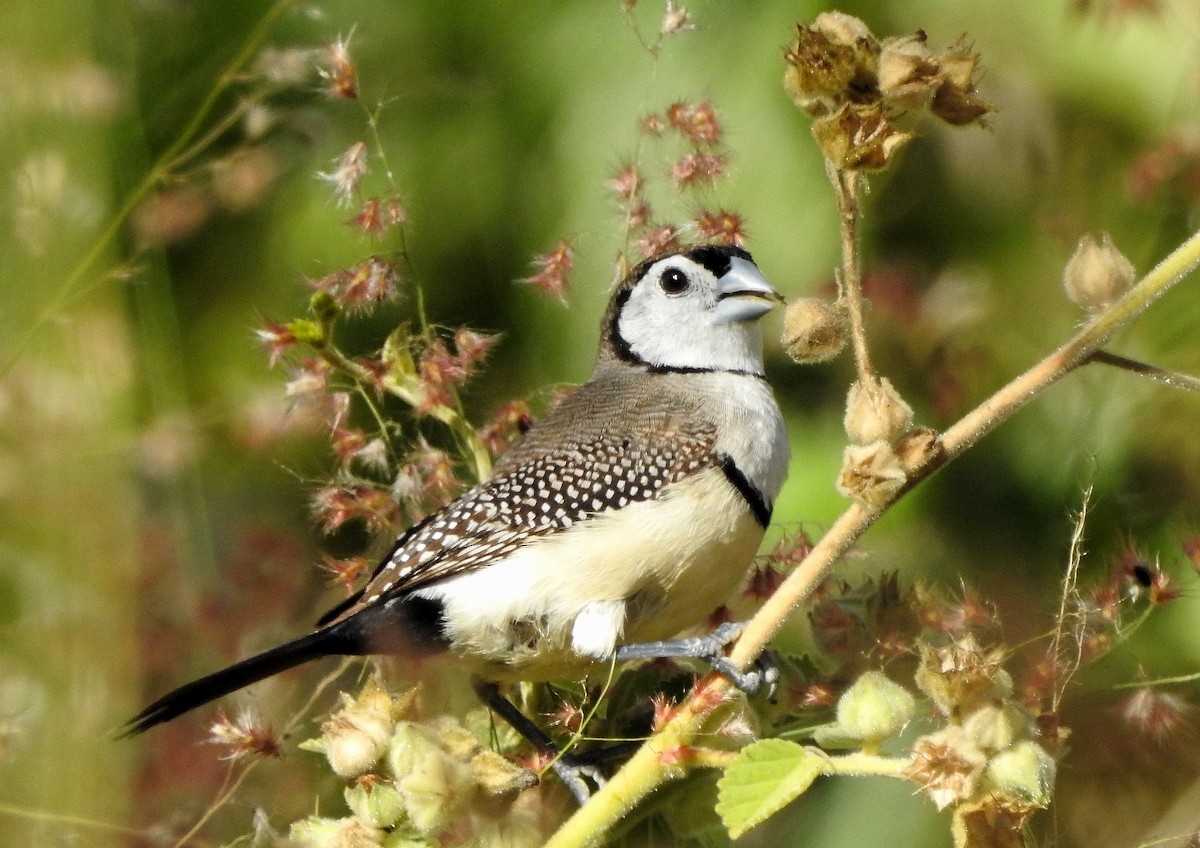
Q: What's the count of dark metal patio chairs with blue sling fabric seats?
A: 0